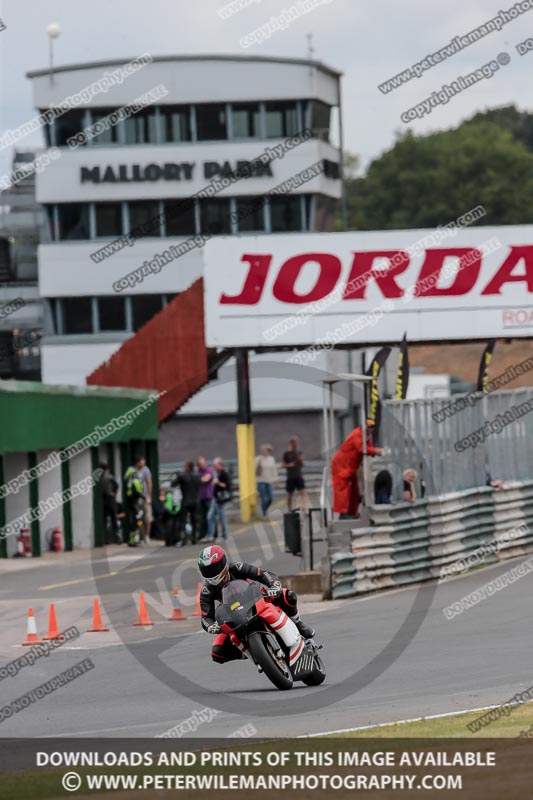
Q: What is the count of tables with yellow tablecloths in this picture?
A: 0